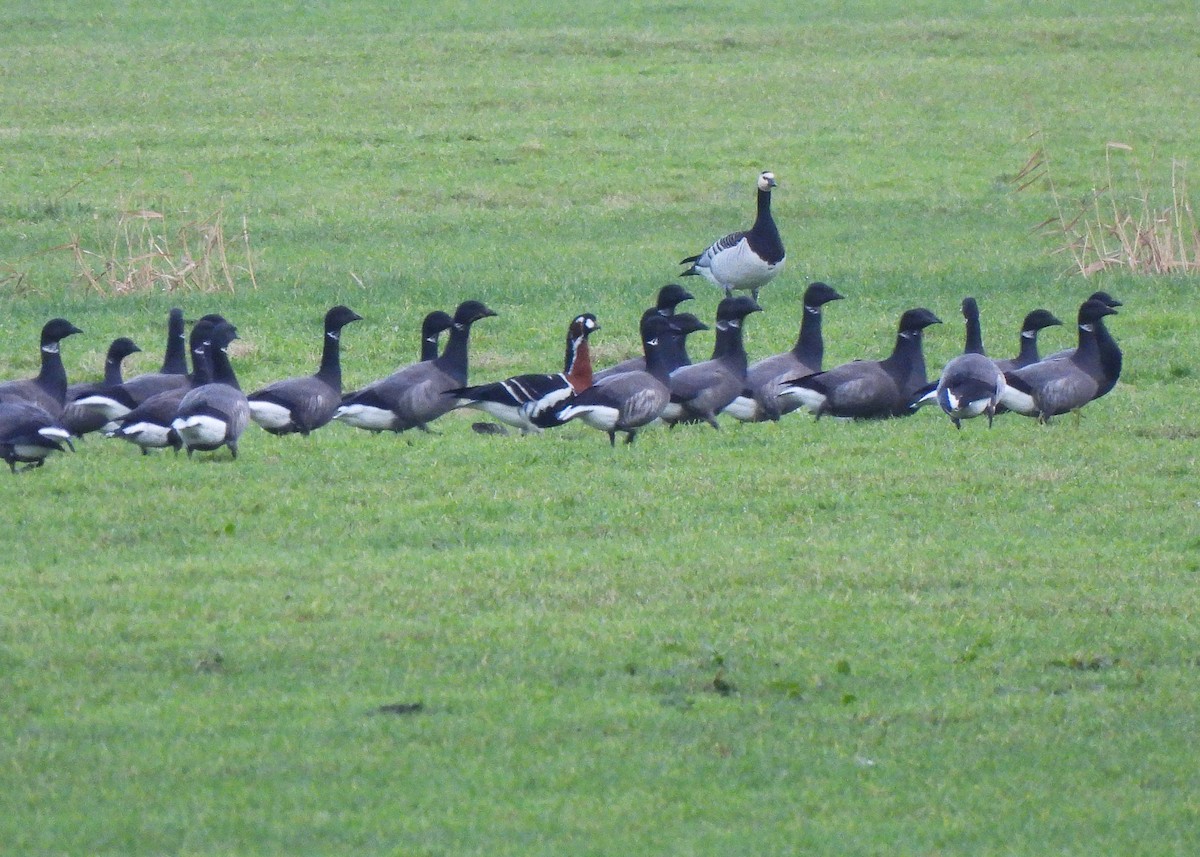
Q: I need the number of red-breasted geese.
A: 1